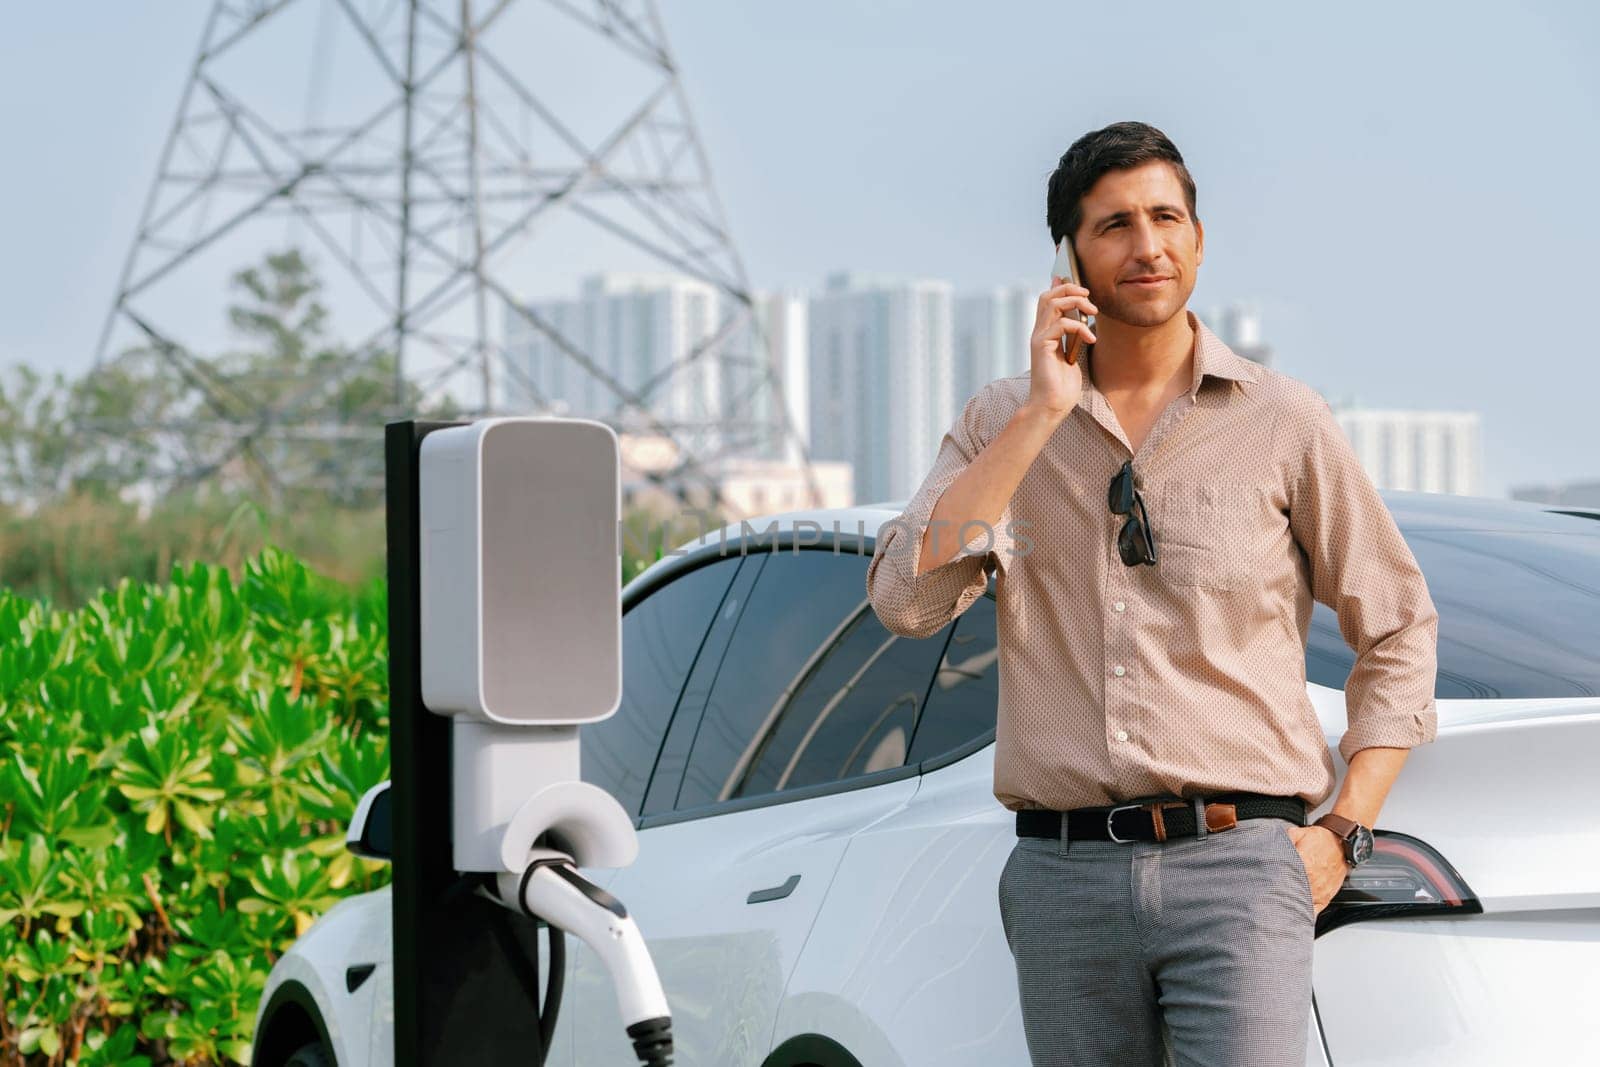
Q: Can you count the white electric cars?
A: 1